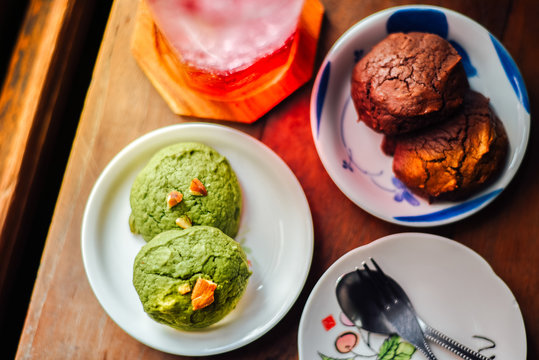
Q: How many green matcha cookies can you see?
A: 2